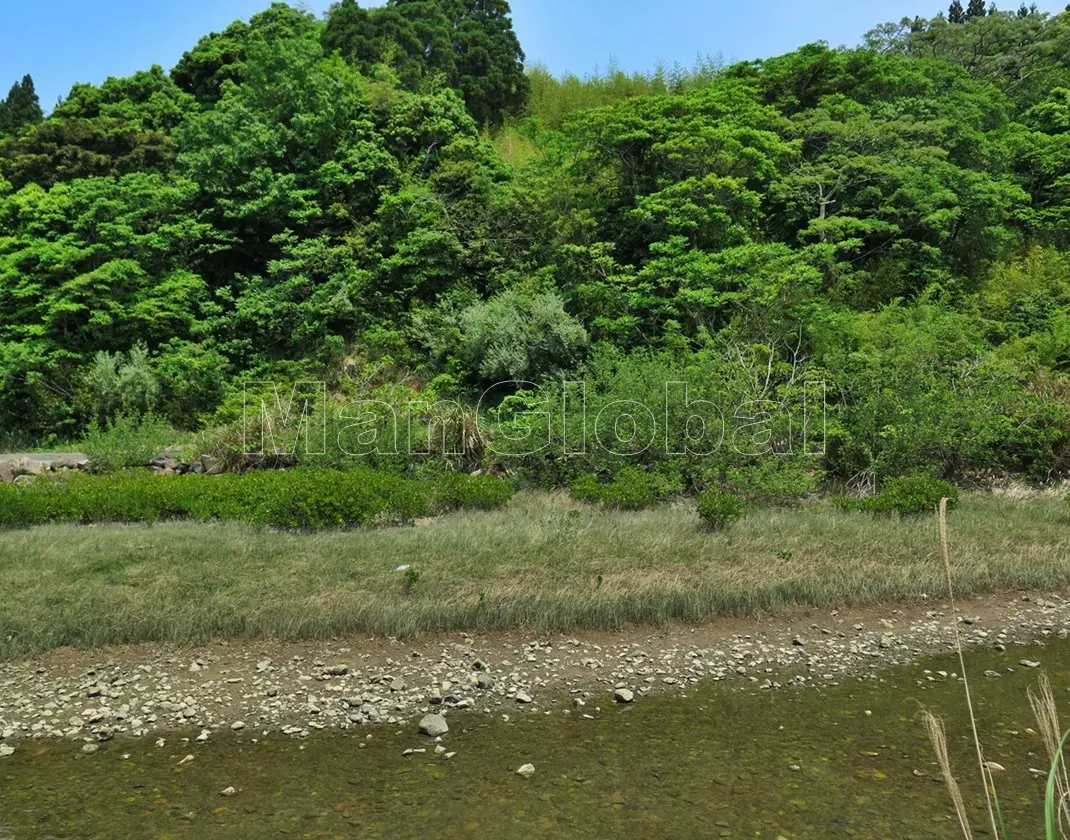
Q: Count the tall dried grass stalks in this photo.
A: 3